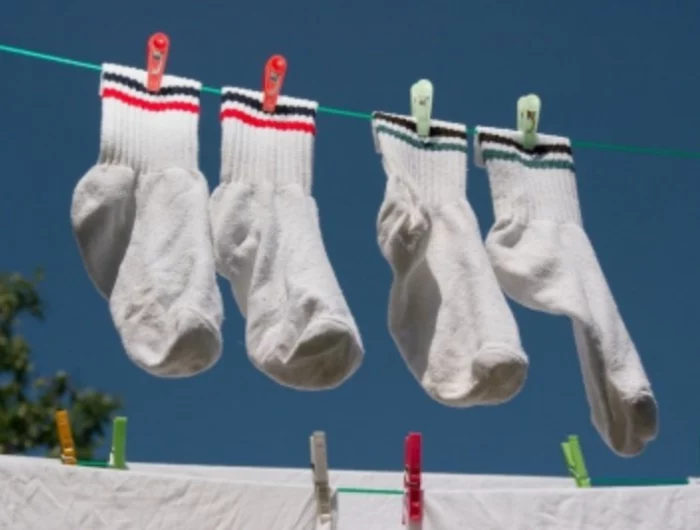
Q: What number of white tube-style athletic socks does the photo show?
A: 4